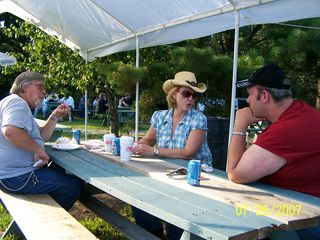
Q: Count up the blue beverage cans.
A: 3